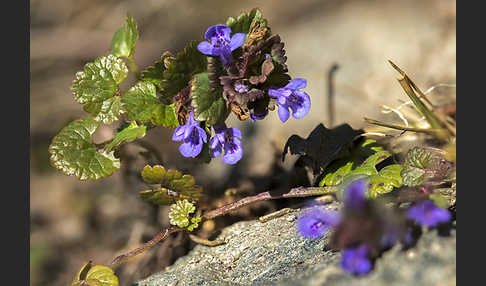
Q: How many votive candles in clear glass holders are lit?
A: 0